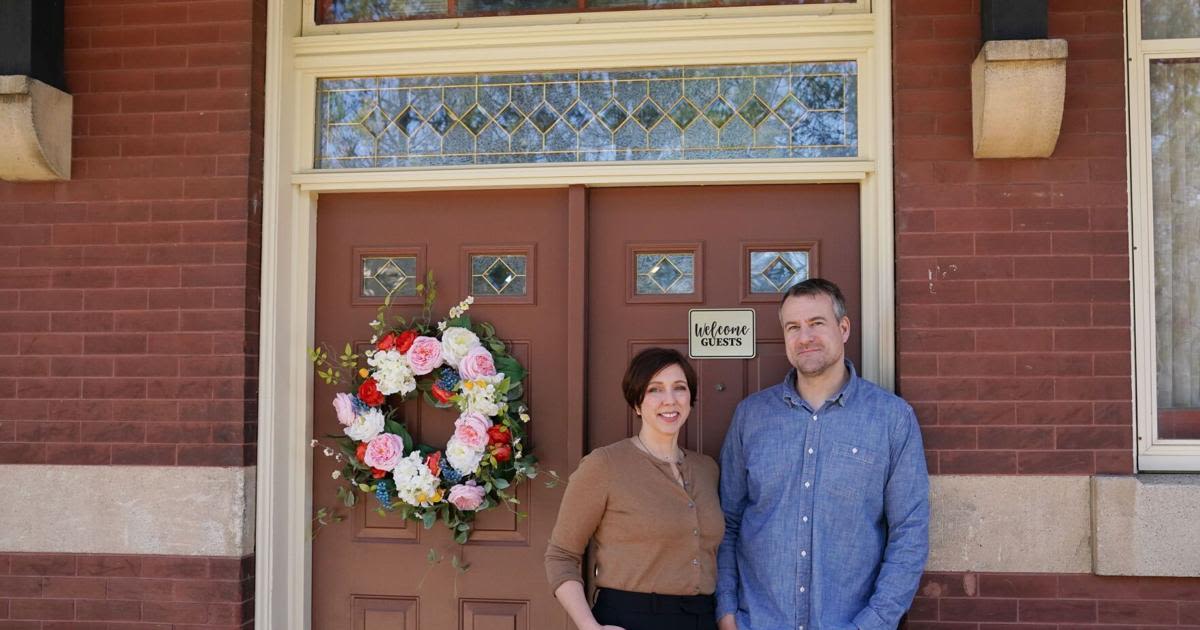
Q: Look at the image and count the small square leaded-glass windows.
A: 4